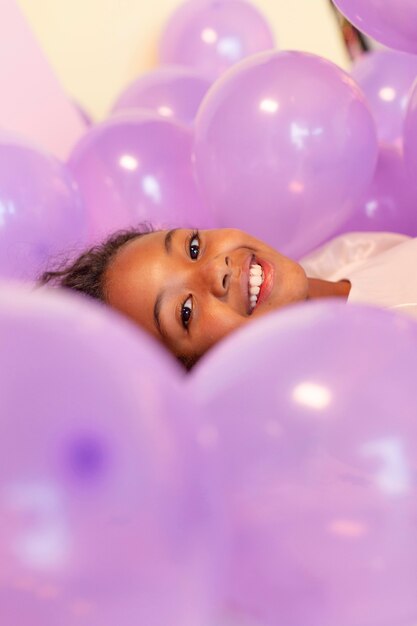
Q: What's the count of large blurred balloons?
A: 2